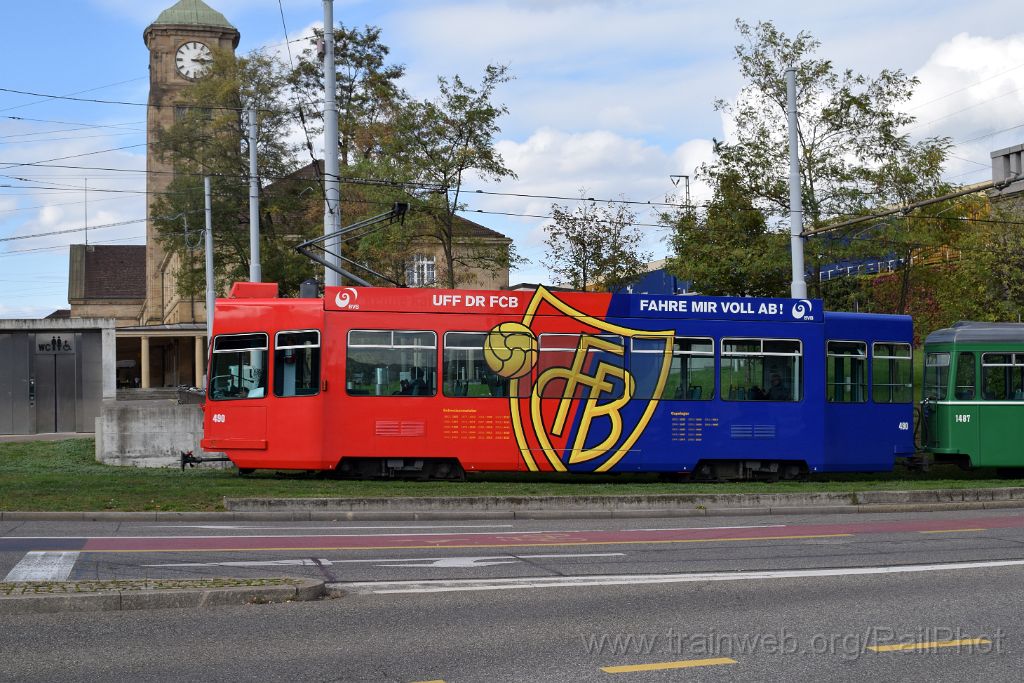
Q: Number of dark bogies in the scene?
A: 2